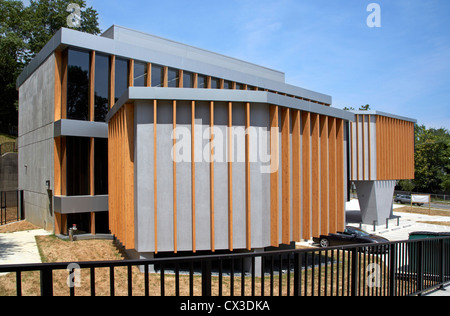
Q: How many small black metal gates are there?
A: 1